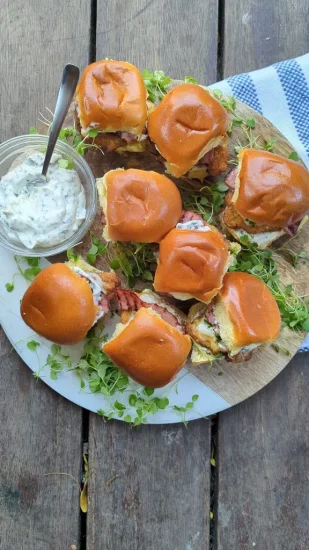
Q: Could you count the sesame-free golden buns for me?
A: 8